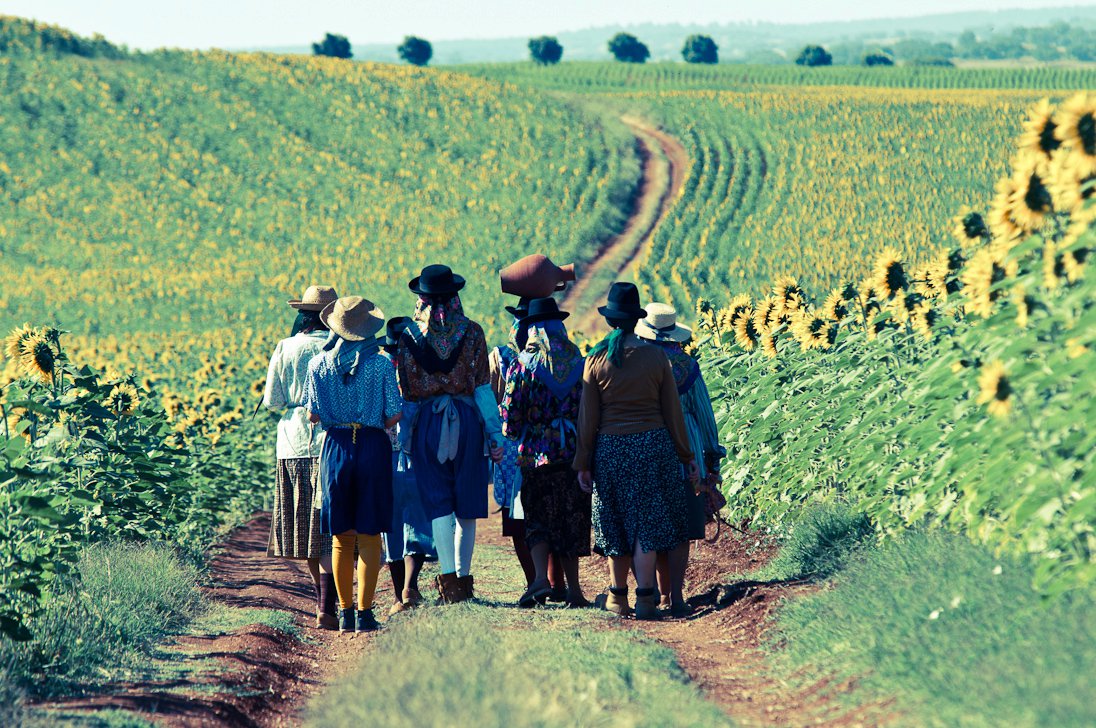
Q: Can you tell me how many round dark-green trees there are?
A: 7